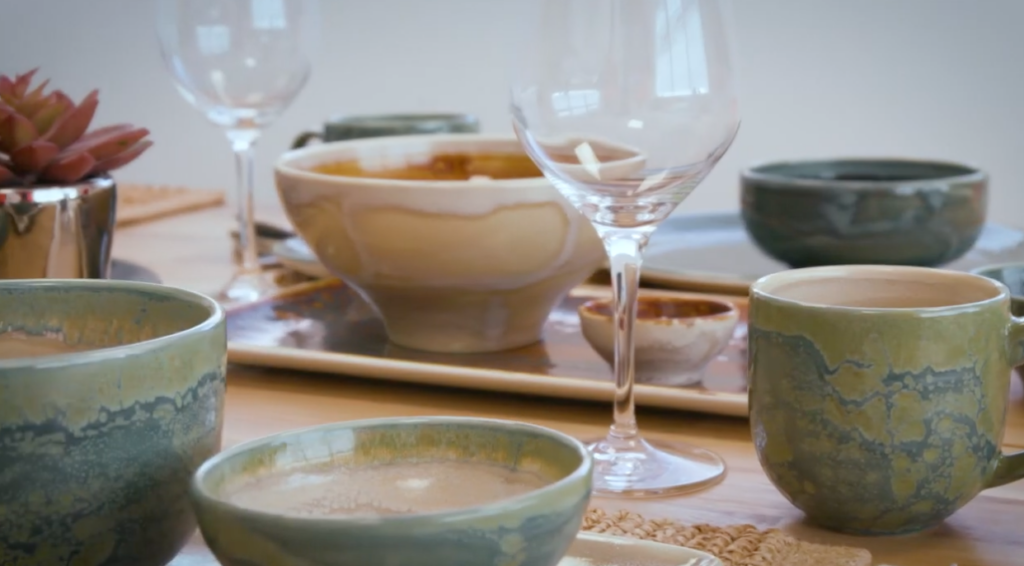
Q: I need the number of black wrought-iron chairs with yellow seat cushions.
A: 0